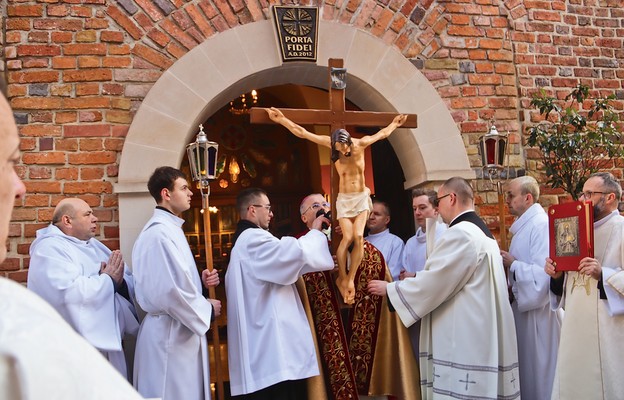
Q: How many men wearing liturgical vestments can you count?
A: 10